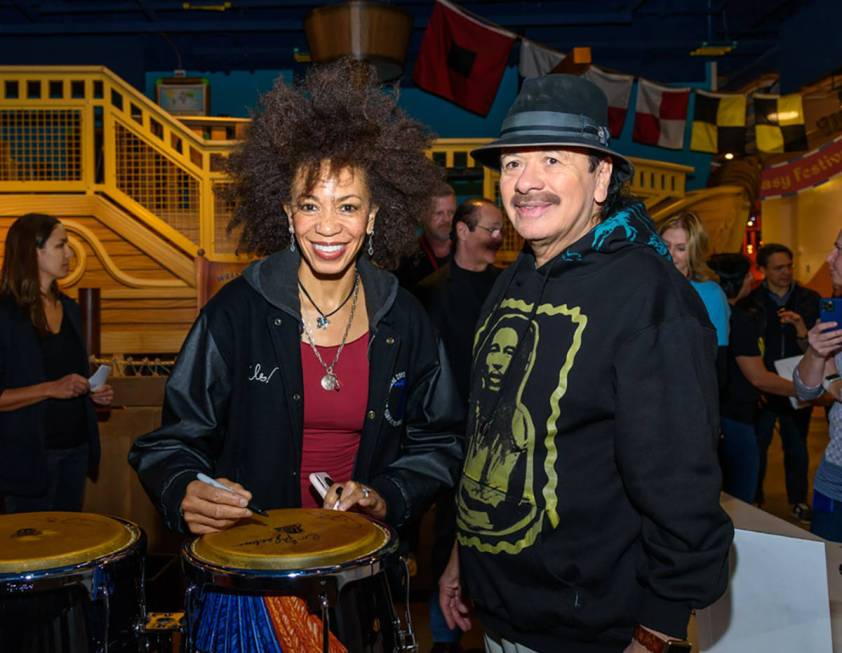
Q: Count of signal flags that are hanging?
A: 6